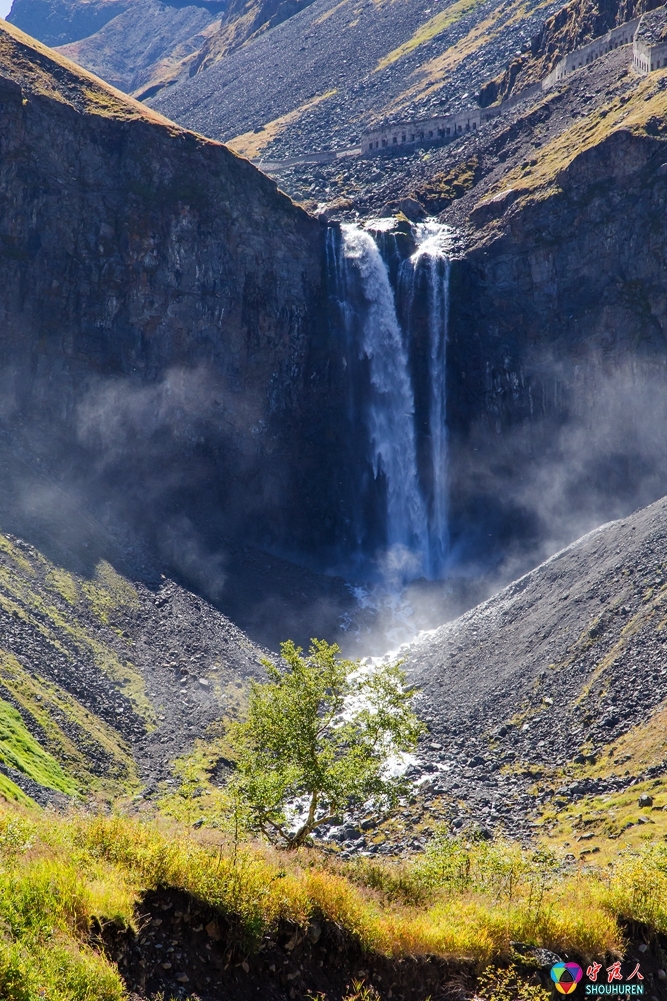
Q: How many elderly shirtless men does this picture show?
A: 0